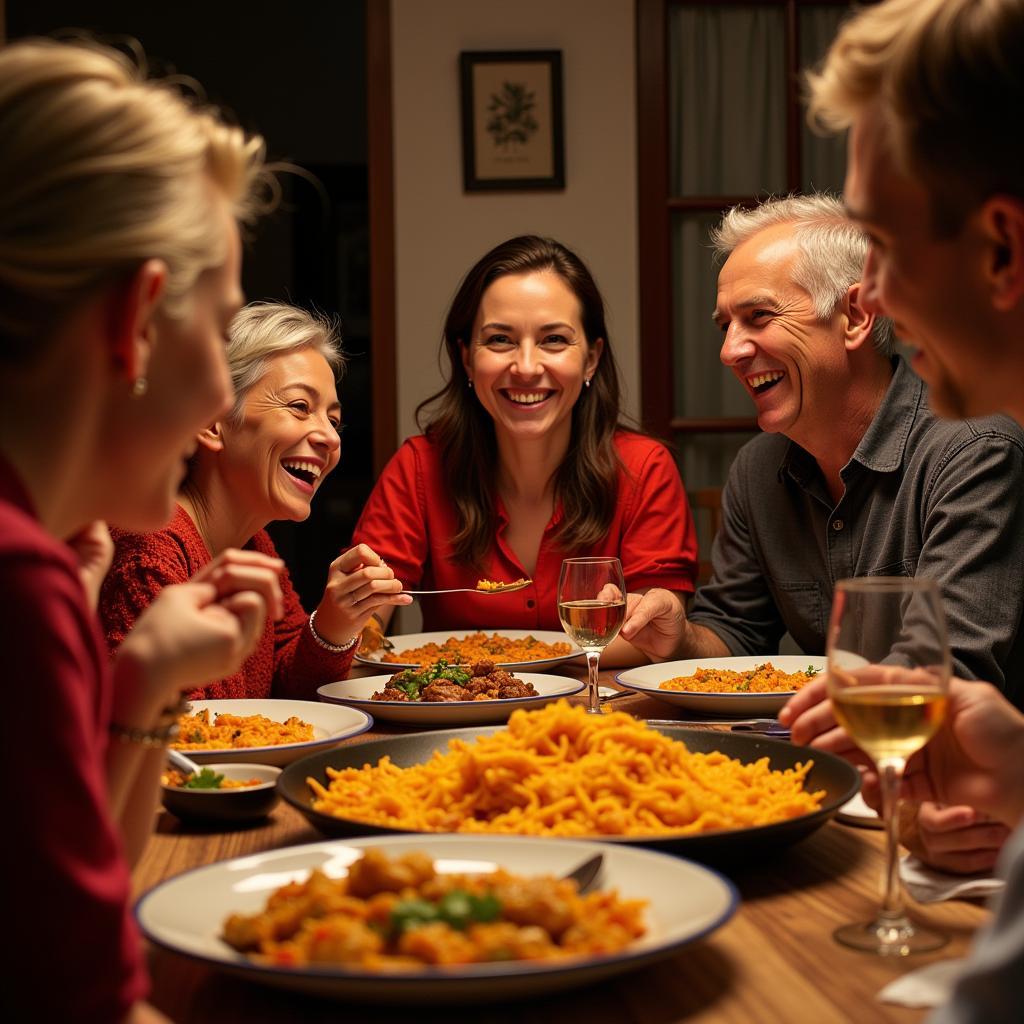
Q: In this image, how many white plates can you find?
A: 5